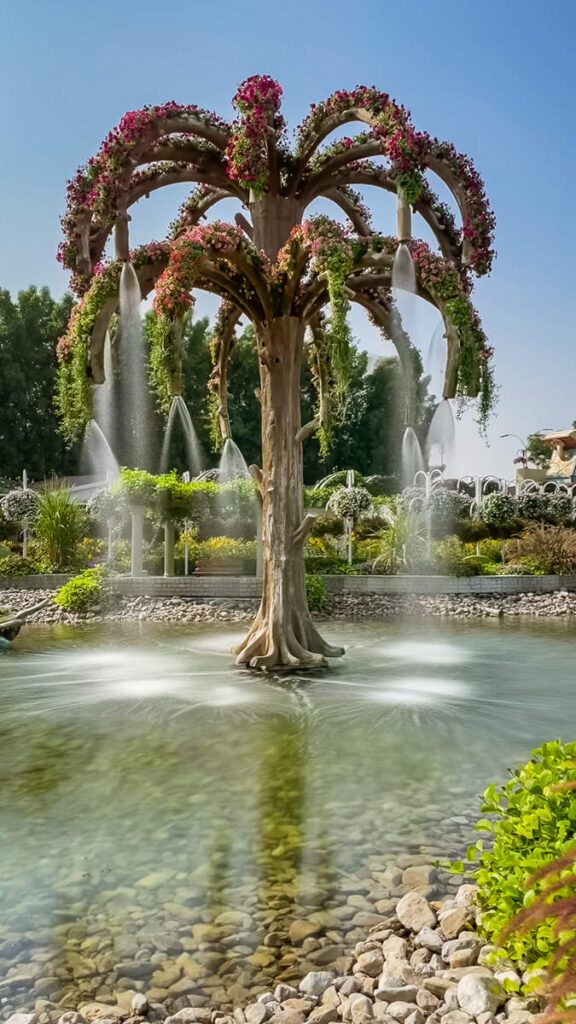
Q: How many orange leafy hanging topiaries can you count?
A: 0